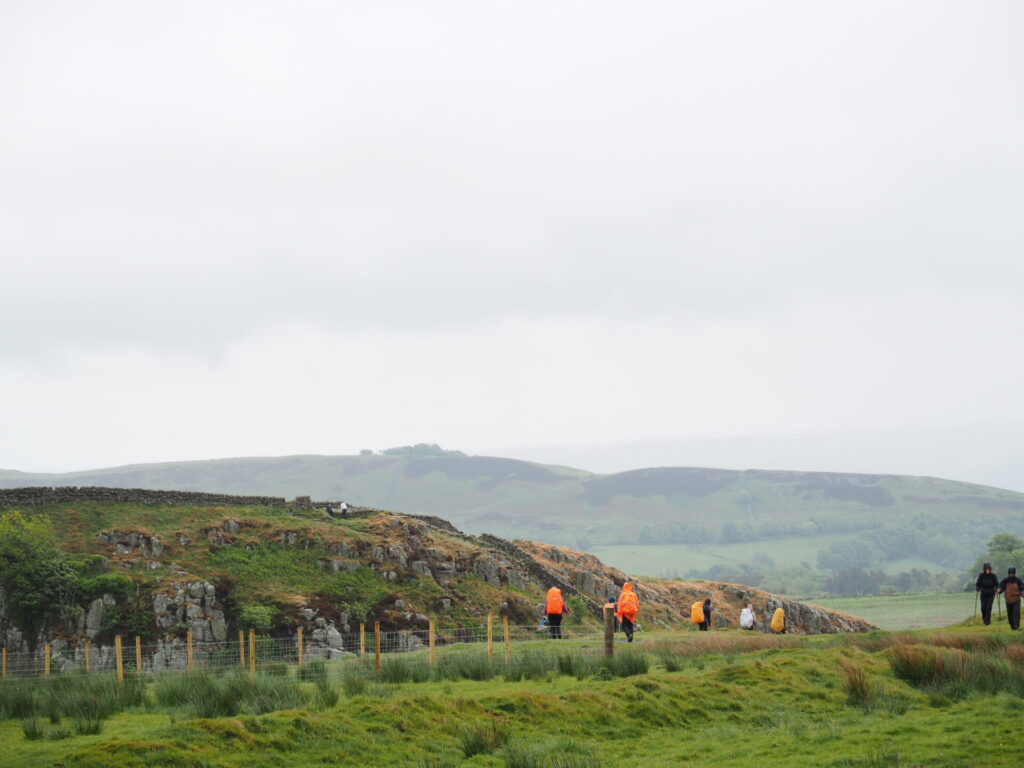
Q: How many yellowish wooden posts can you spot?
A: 14